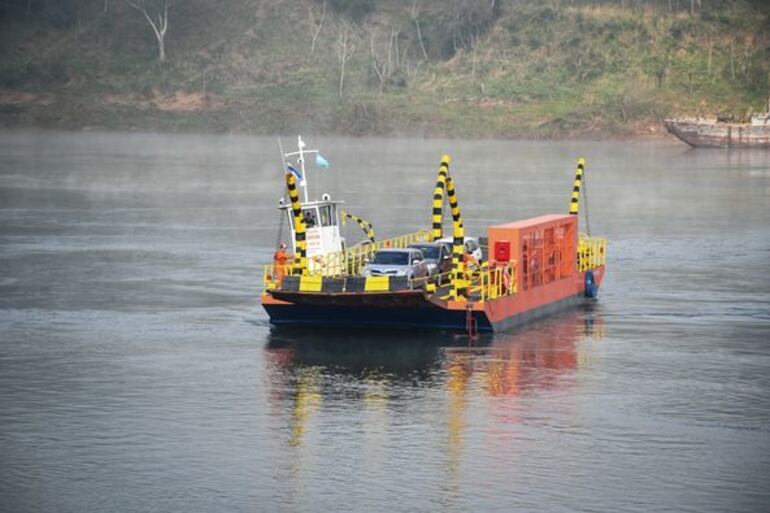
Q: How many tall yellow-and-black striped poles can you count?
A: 4